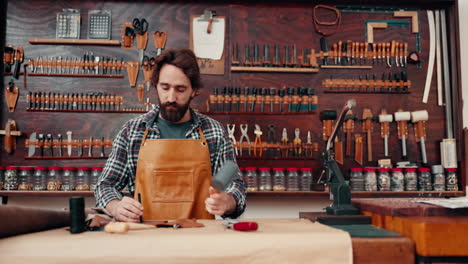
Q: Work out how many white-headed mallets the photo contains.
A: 3